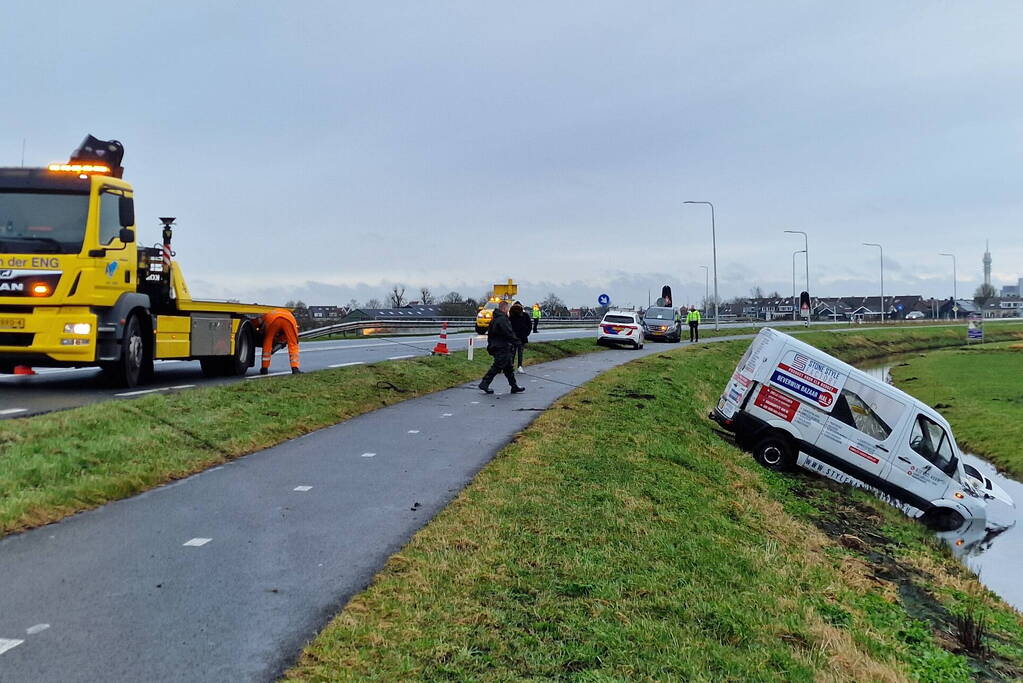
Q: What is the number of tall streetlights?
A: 6